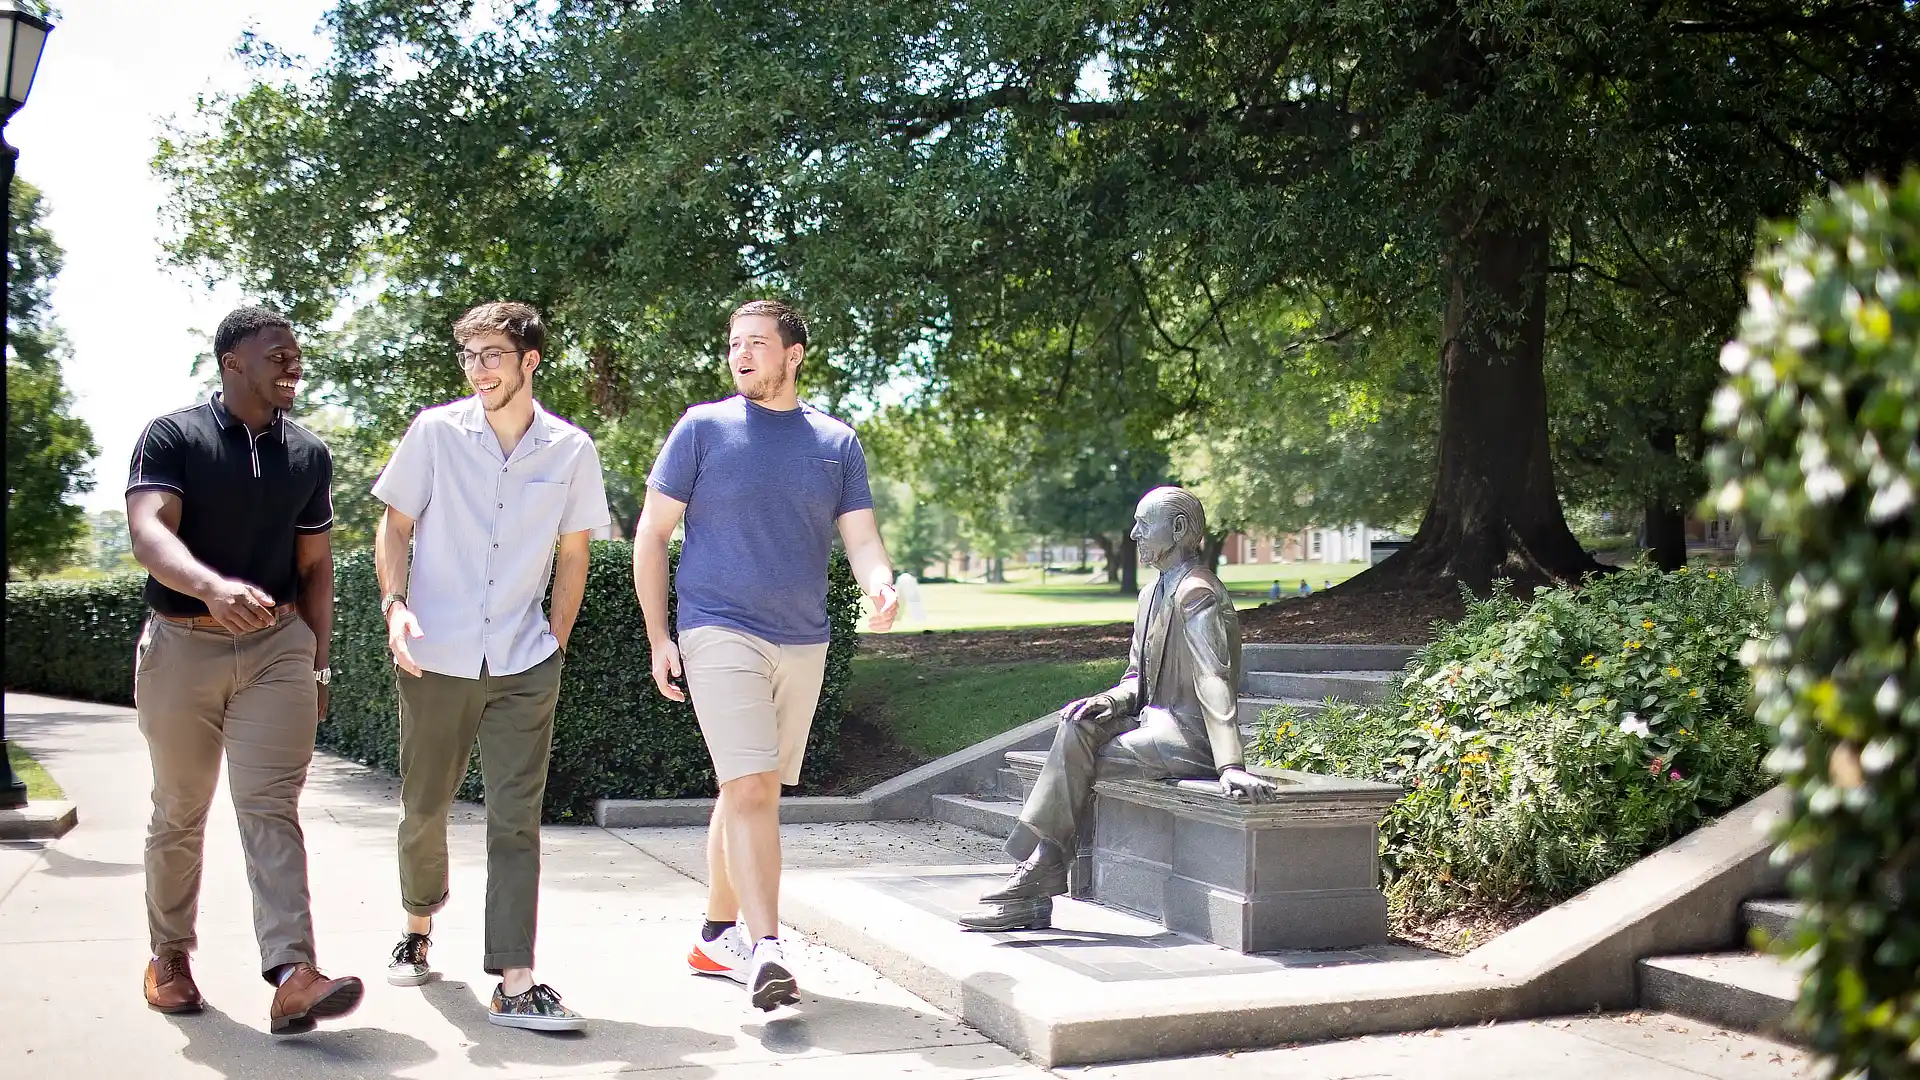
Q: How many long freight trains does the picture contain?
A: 0